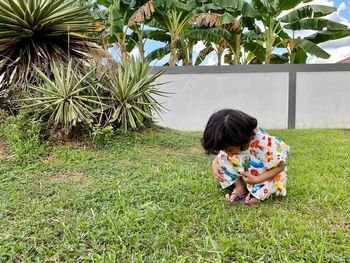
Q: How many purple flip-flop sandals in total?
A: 2